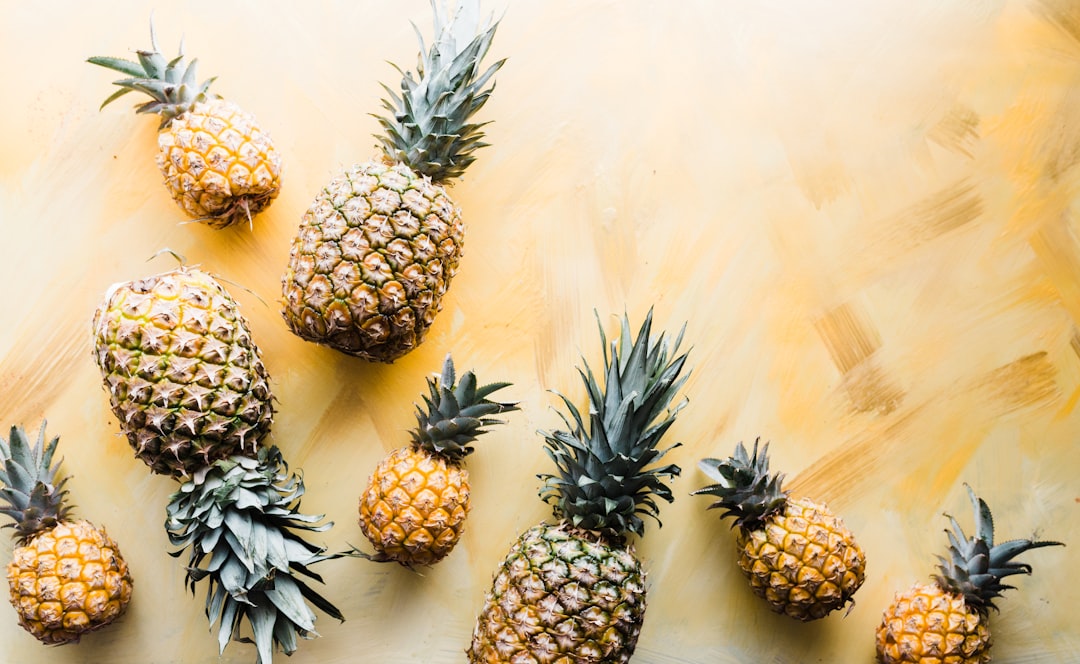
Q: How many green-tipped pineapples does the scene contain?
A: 8